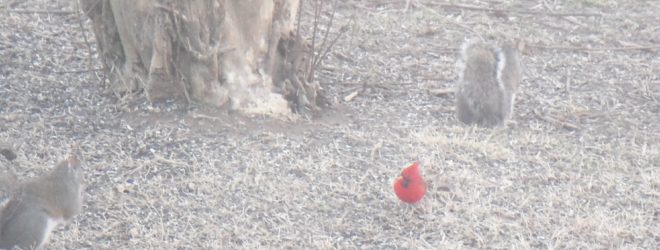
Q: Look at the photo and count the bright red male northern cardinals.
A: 1